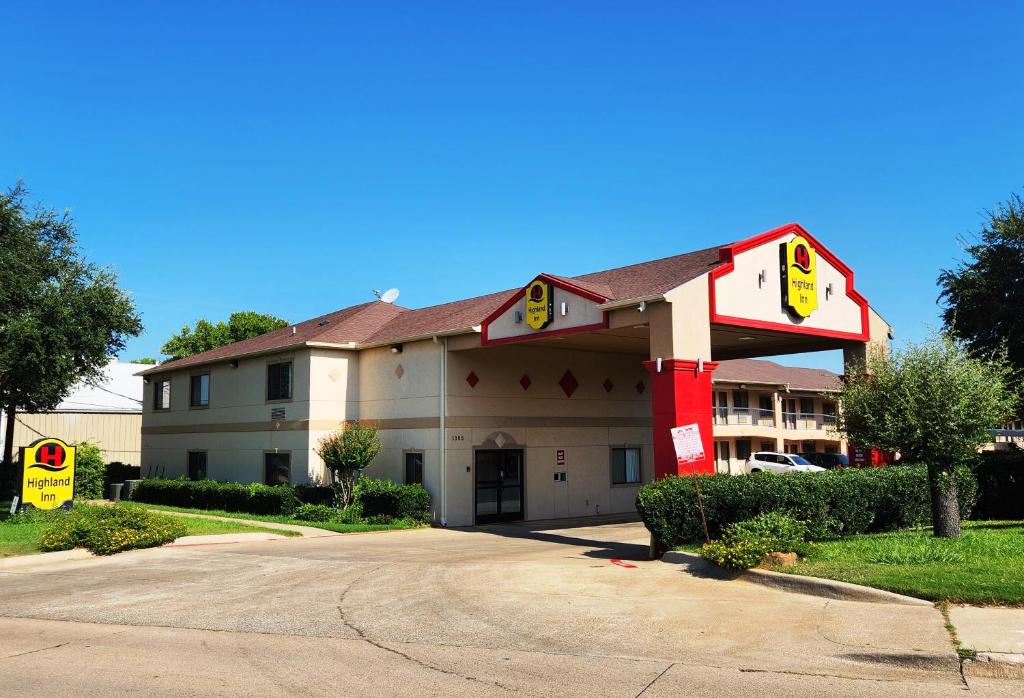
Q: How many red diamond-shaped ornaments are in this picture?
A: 5